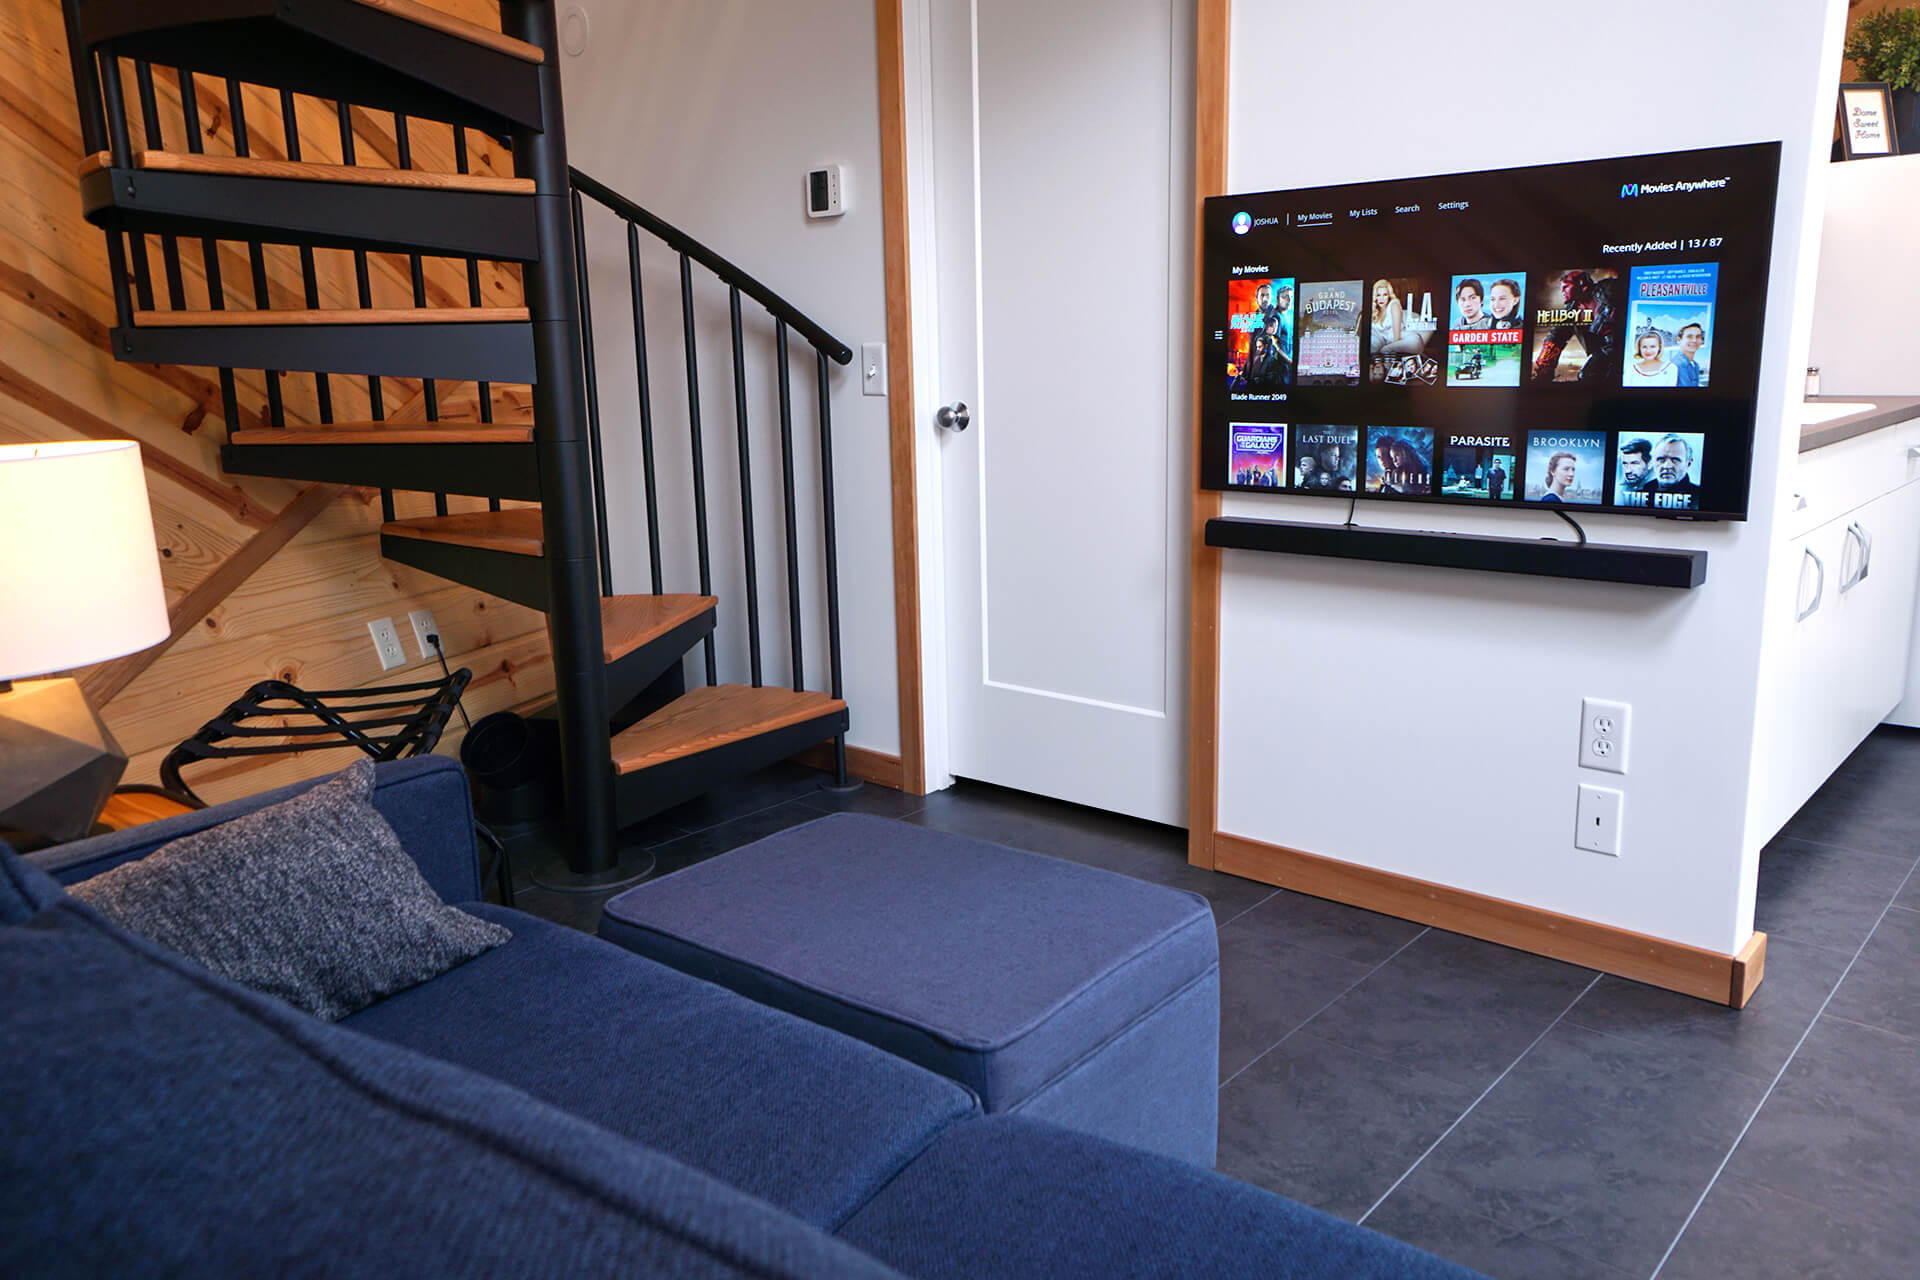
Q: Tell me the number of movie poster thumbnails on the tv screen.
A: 12